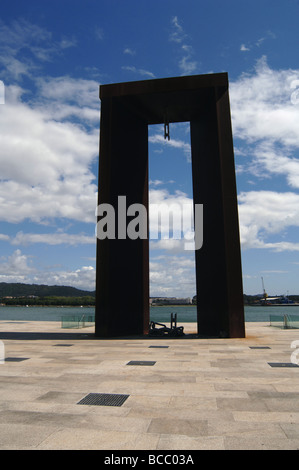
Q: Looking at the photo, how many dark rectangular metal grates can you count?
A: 7